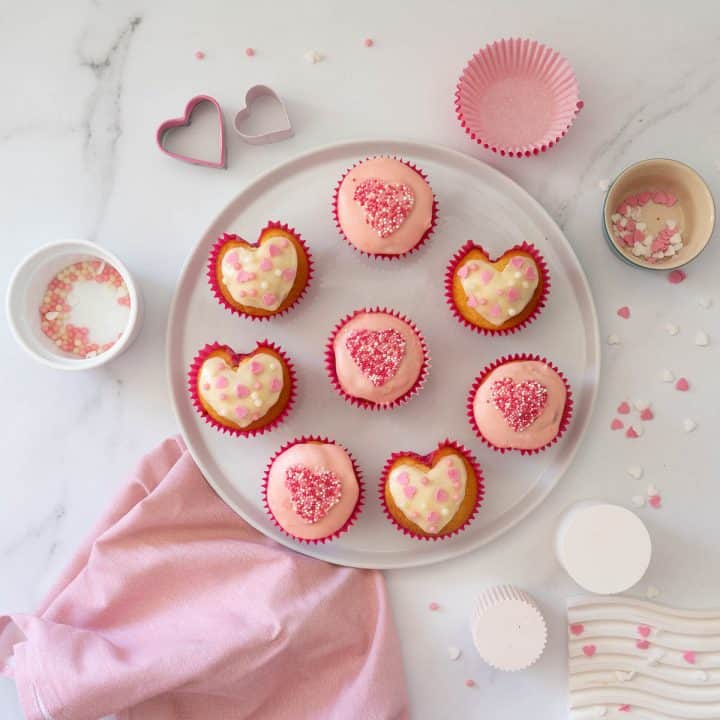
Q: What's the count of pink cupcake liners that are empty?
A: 1